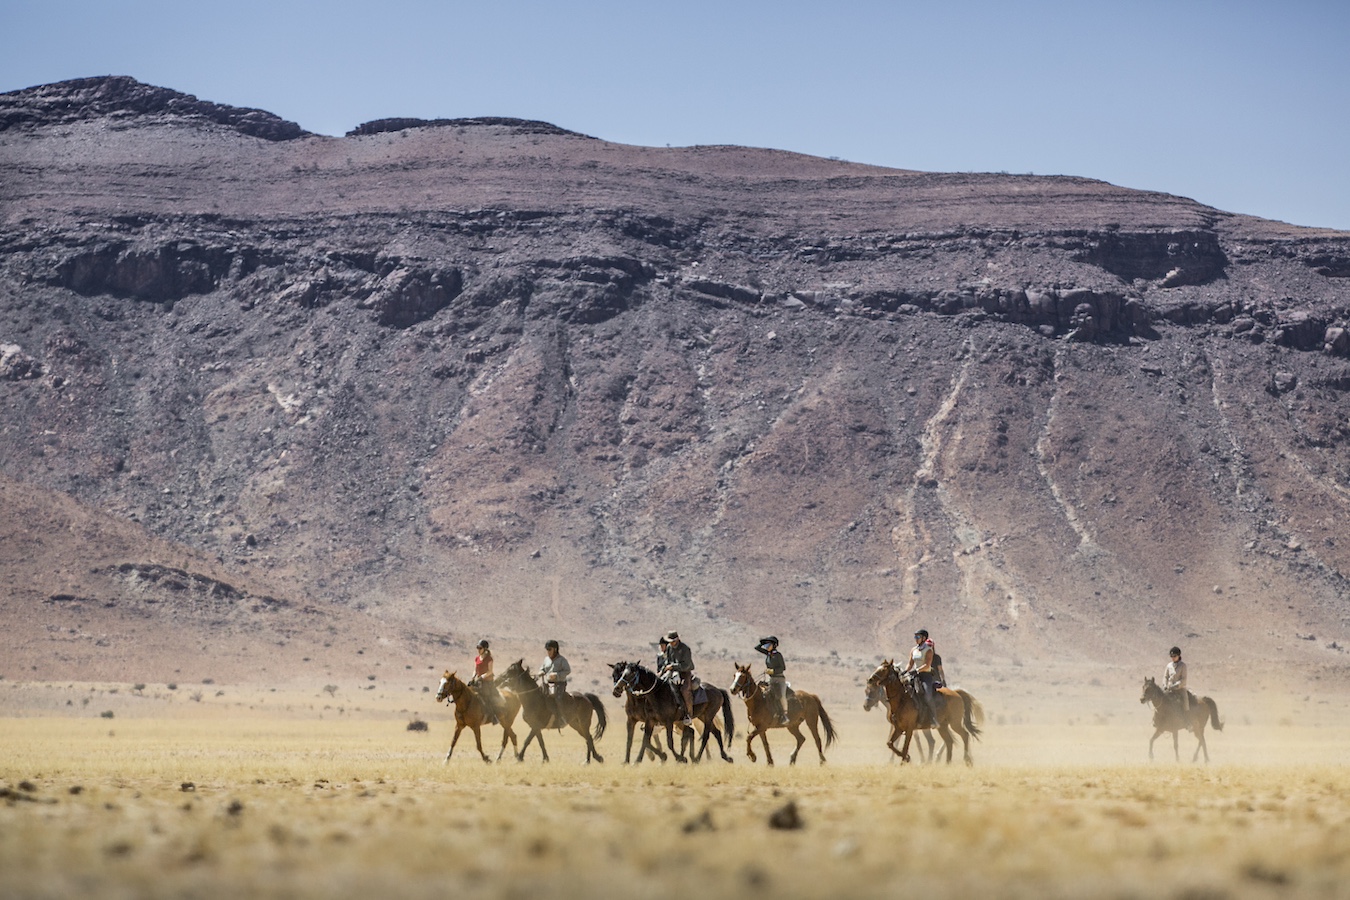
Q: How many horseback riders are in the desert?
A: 8